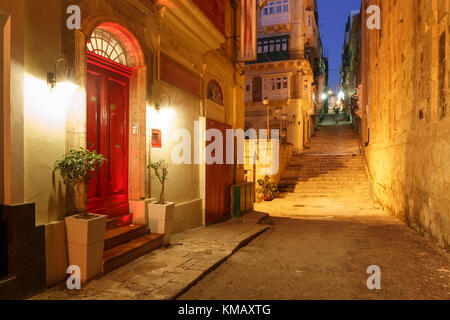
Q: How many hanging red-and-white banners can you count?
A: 1